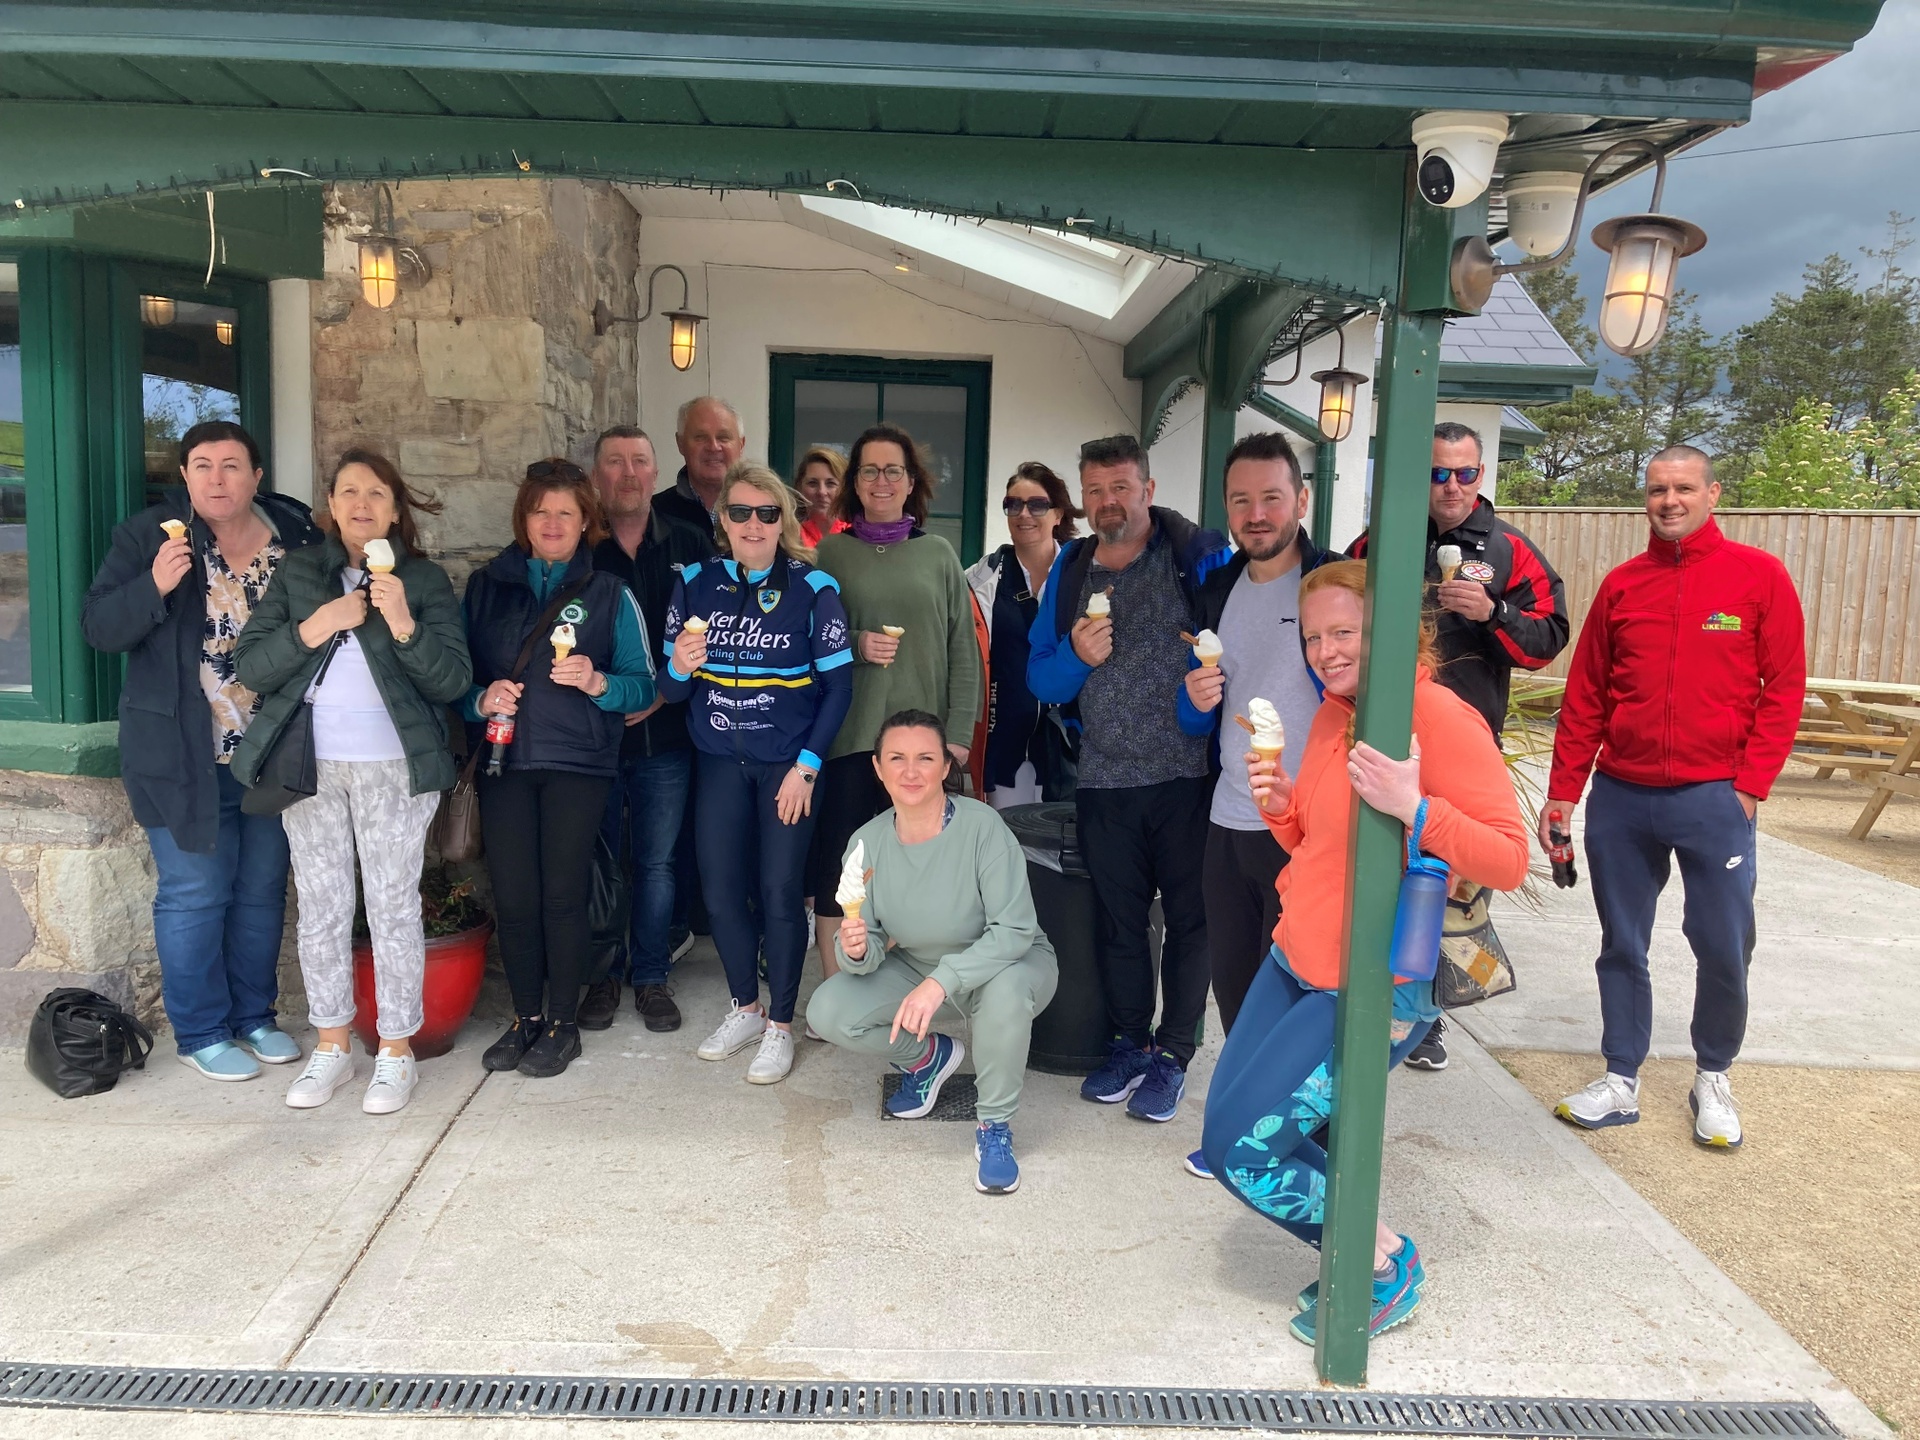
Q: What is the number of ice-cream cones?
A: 10